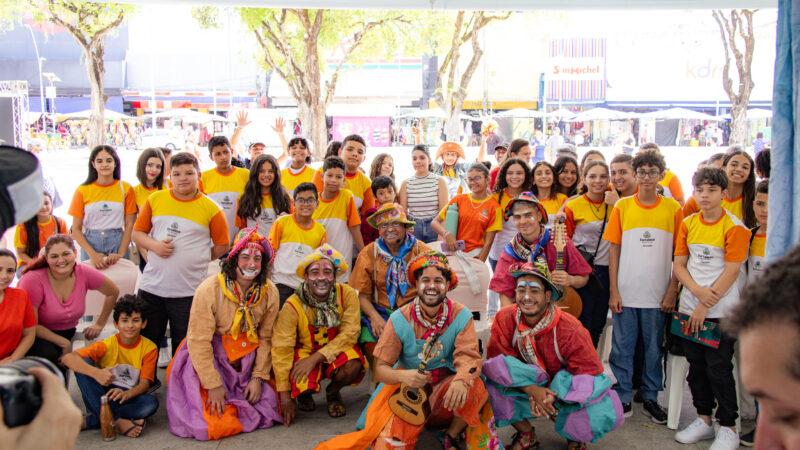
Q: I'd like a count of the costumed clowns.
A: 6